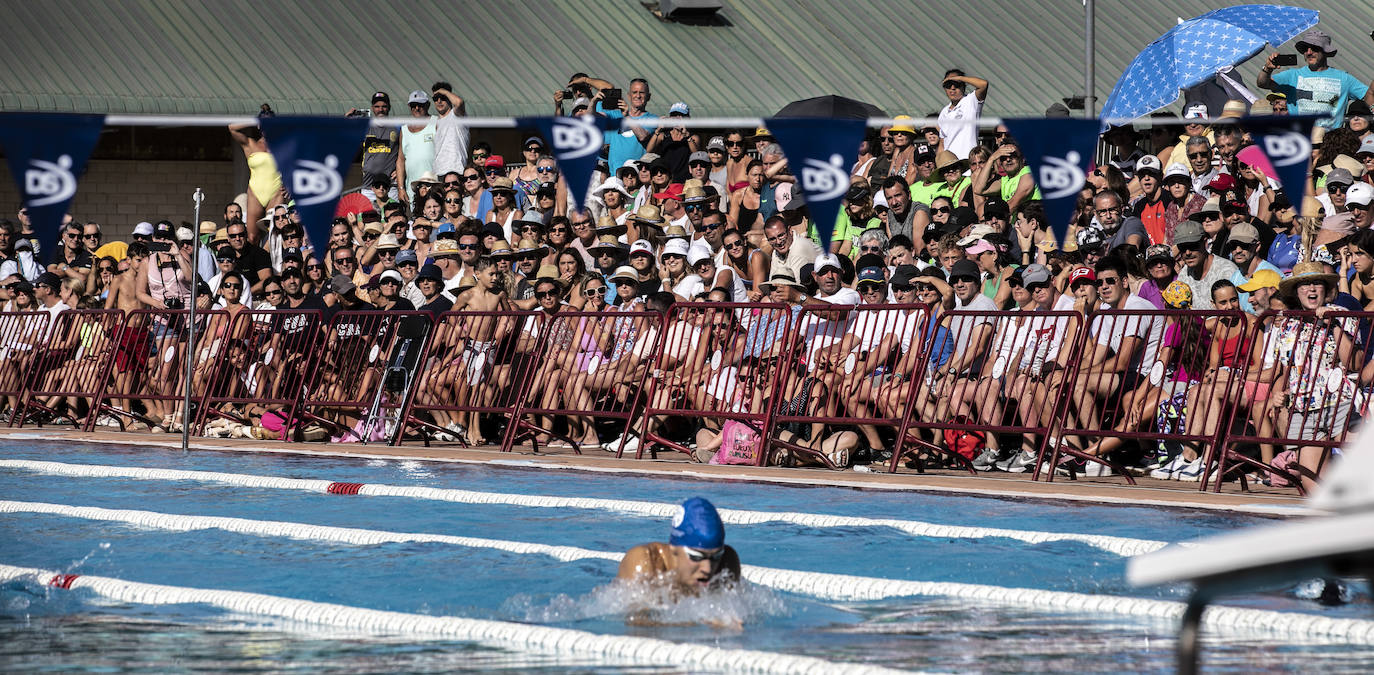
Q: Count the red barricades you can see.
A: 12